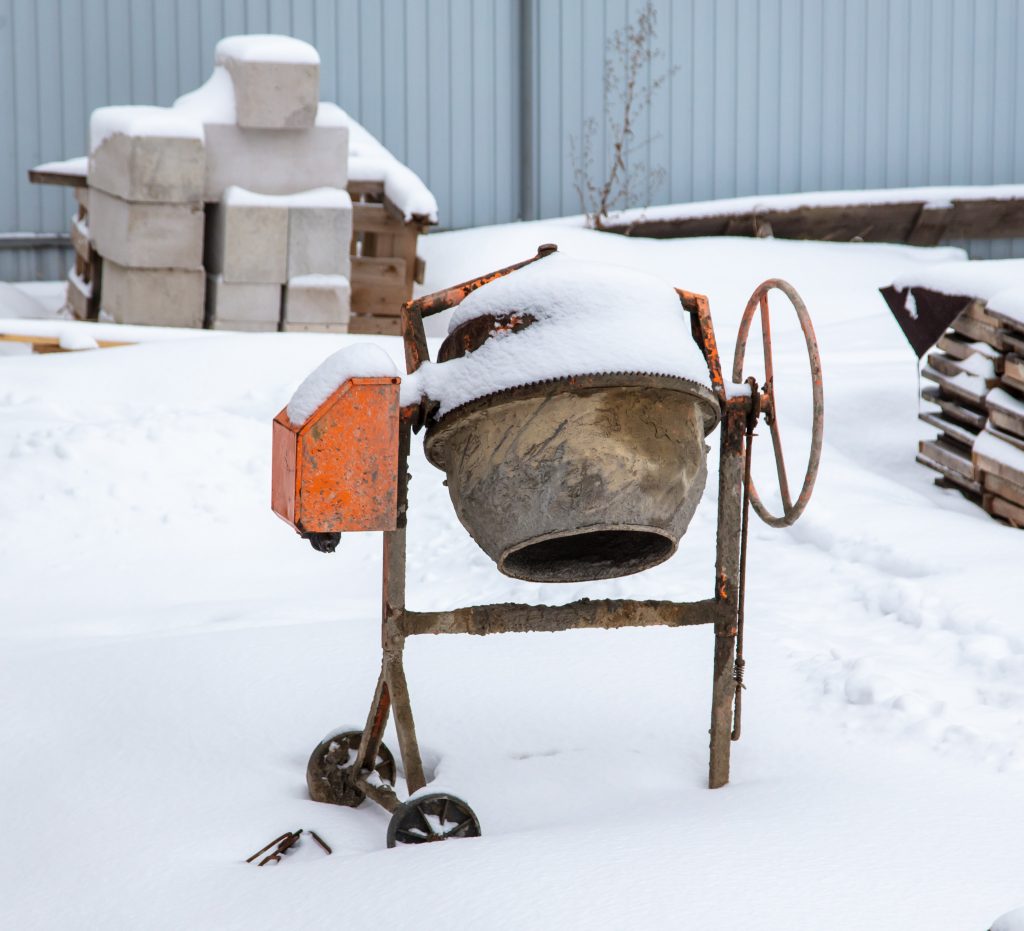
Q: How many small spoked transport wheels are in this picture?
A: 2